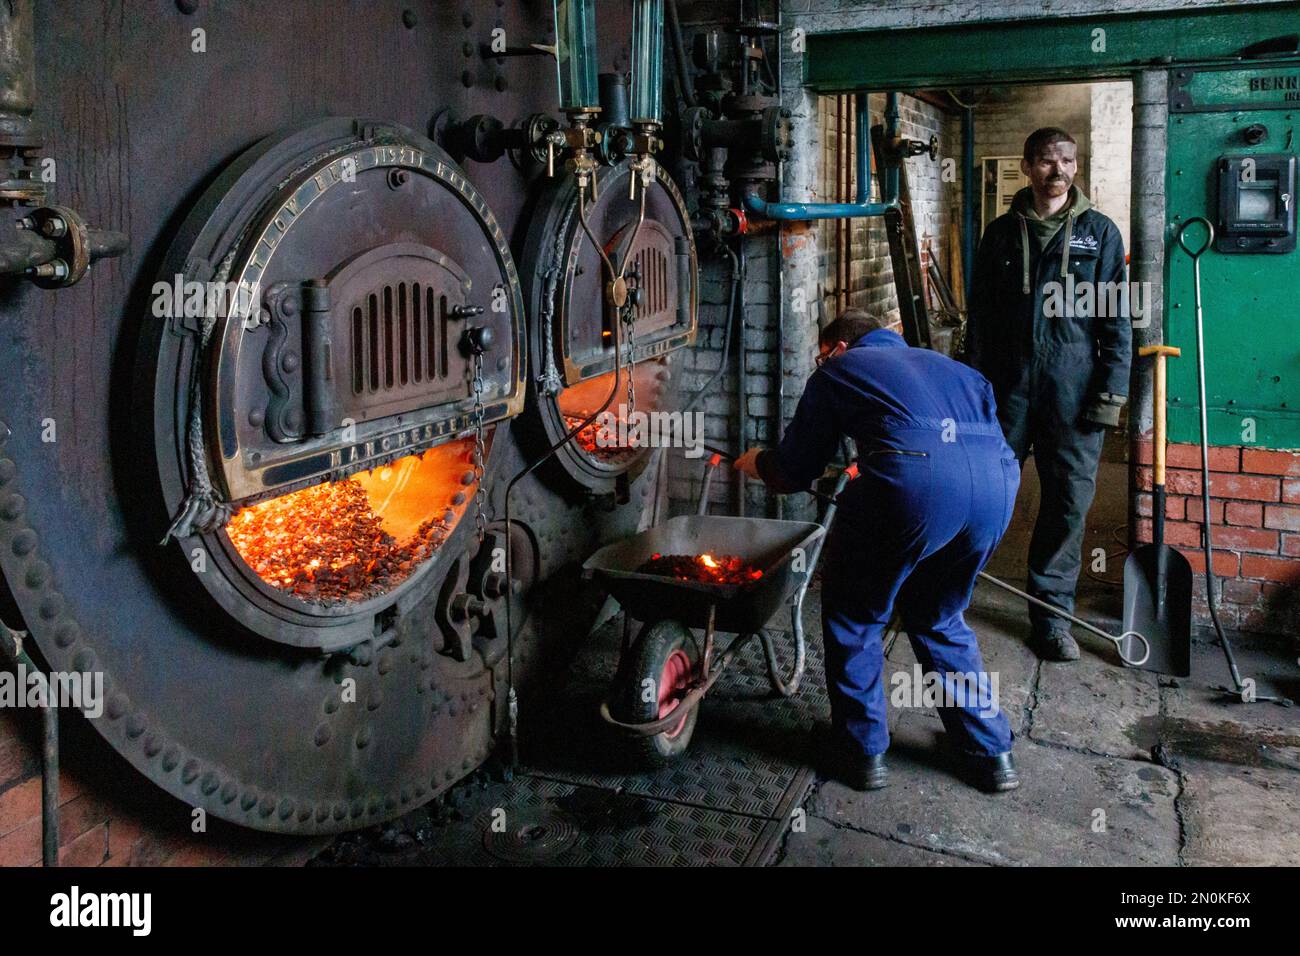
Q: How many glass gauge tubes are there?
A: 2